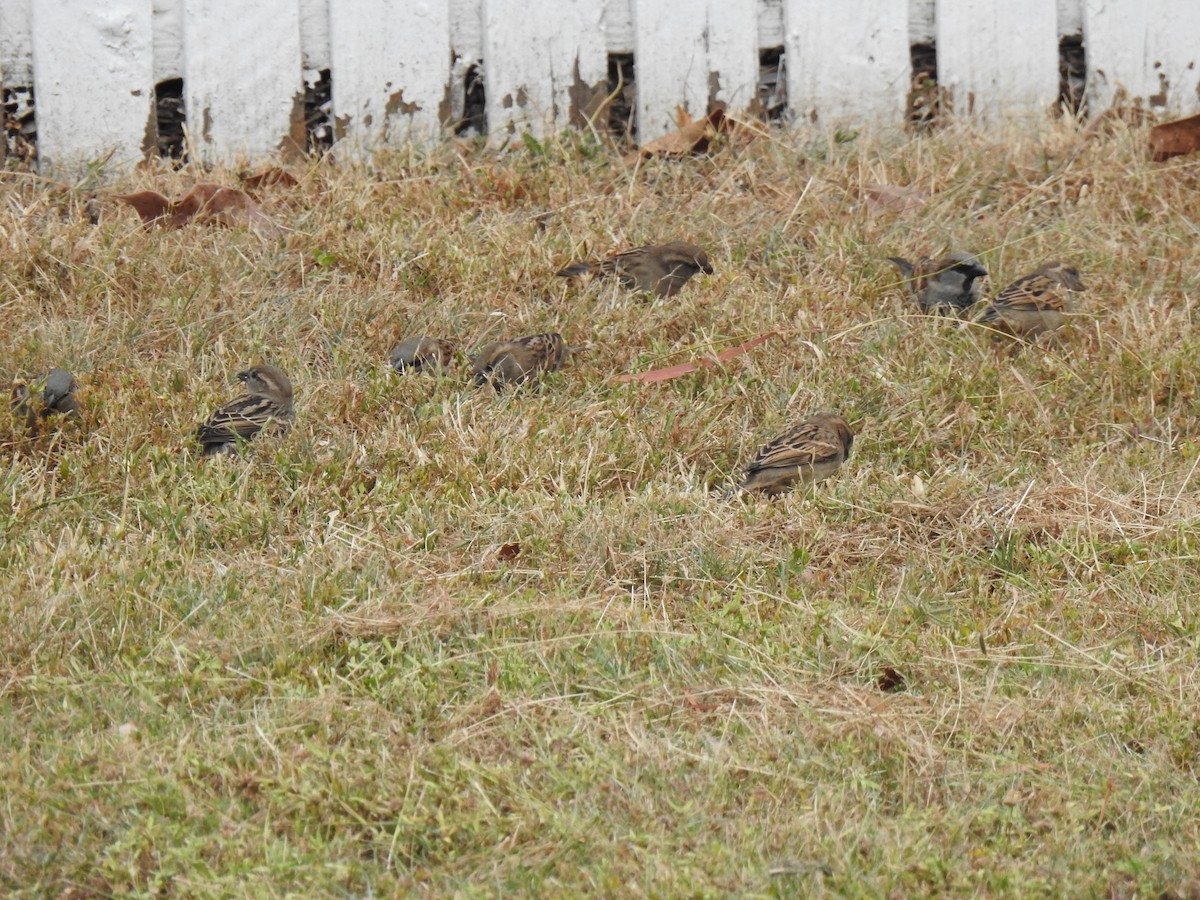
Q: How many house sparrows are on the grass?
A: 8